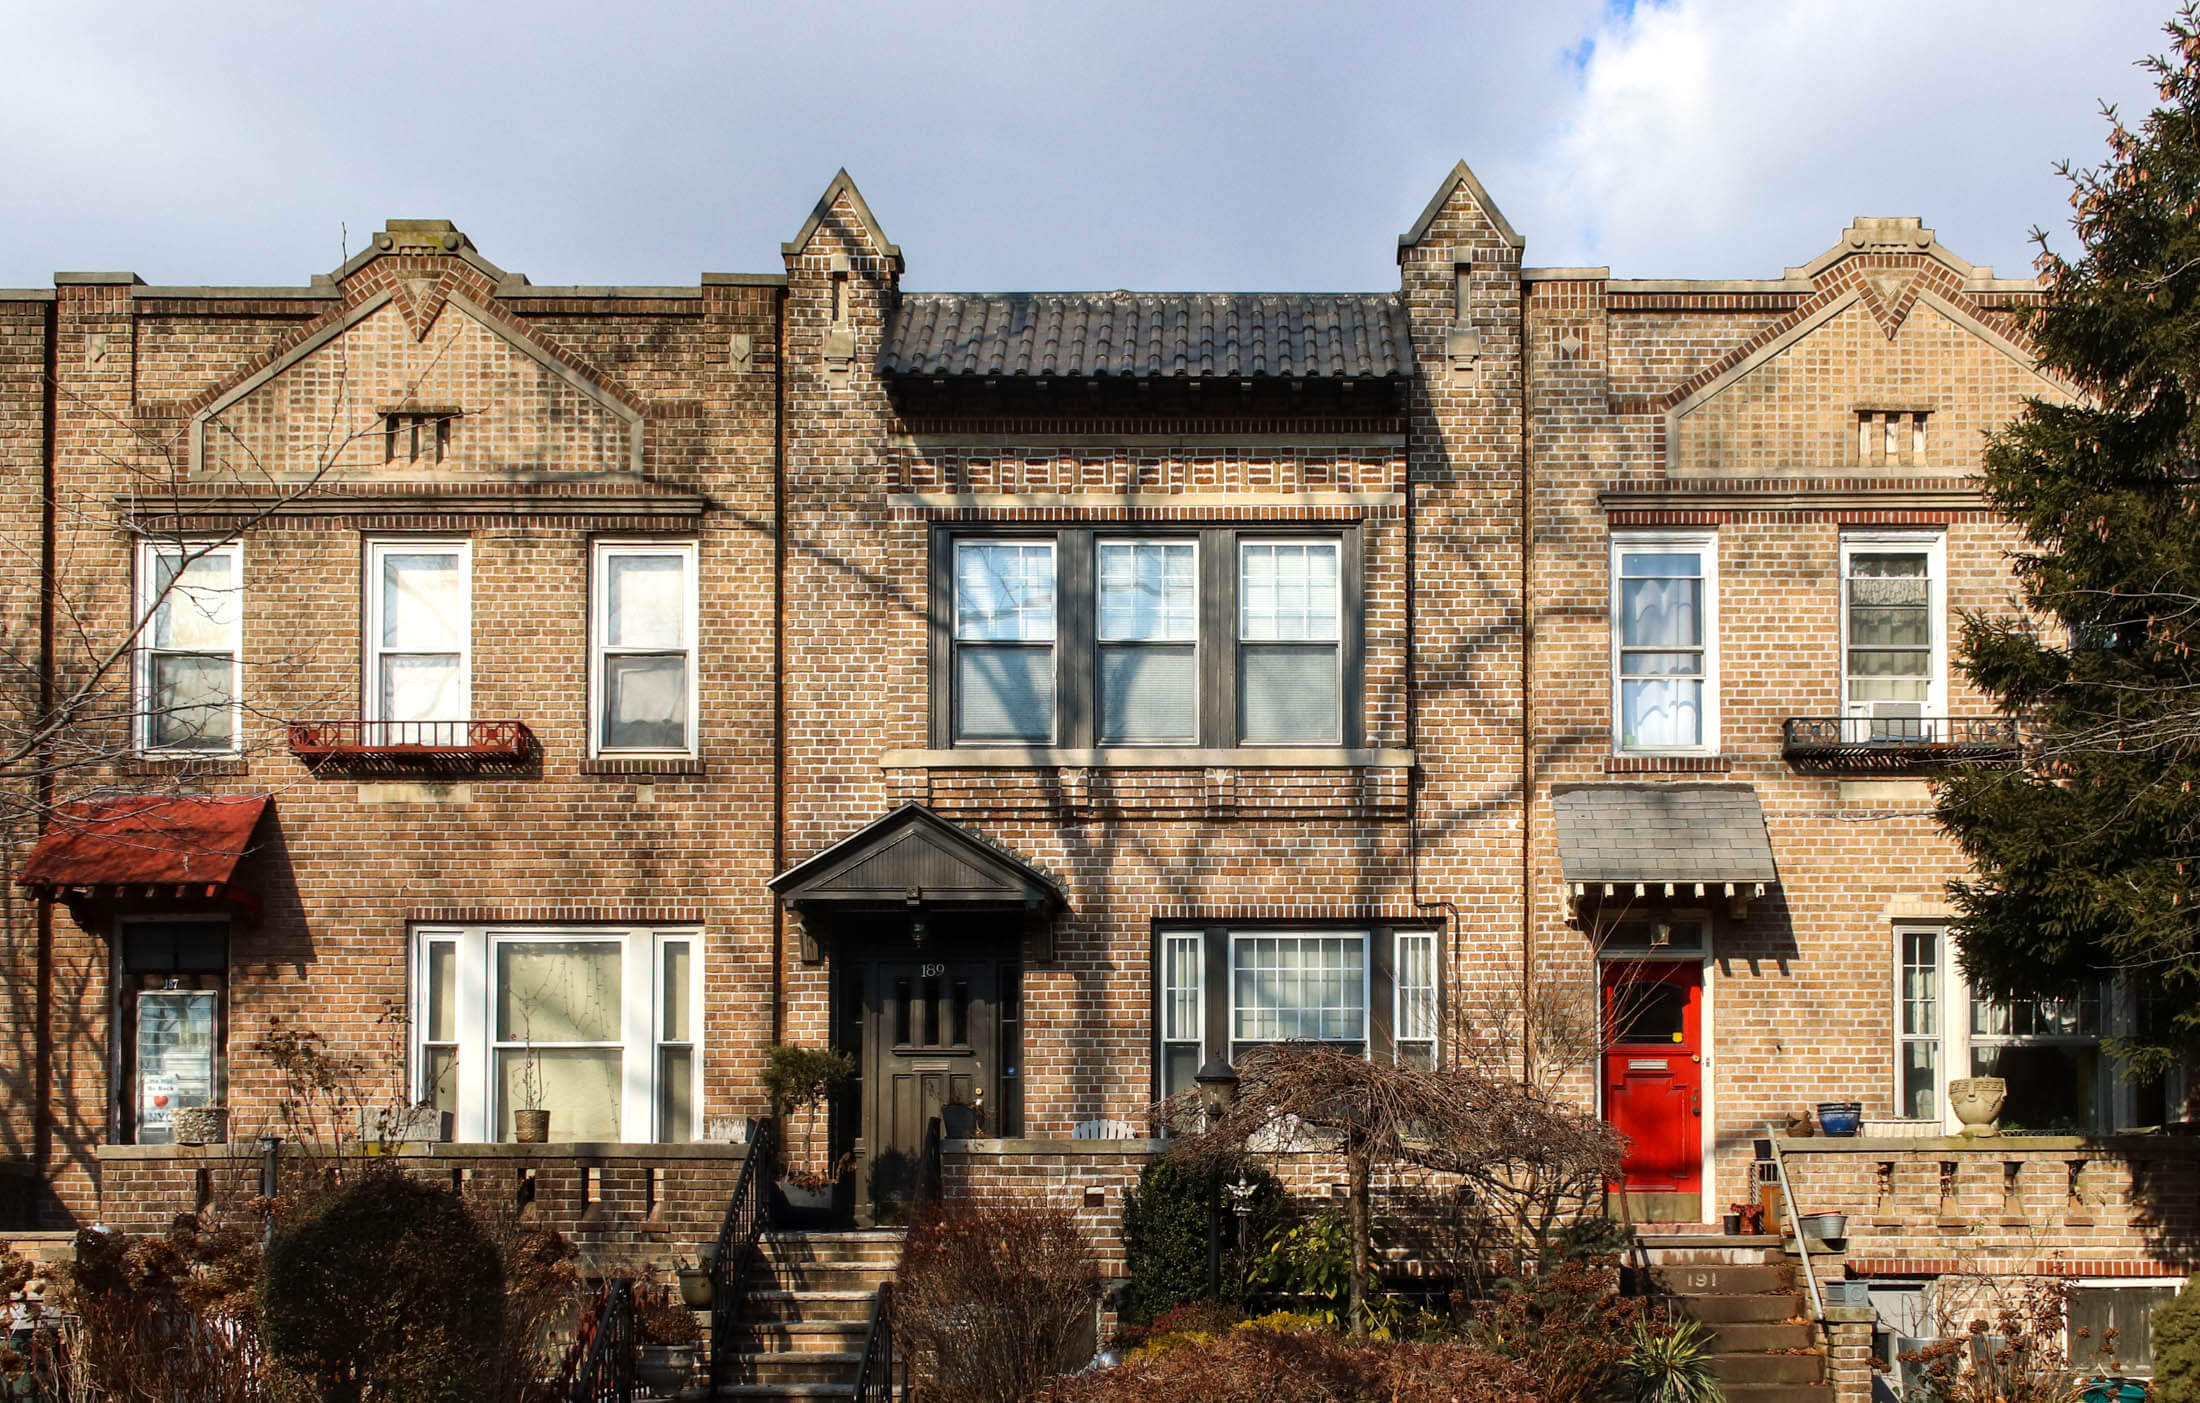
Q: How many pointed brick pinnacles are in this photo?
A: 2